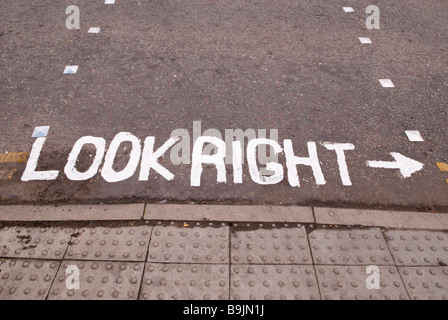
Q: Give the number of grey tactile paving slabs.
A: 12